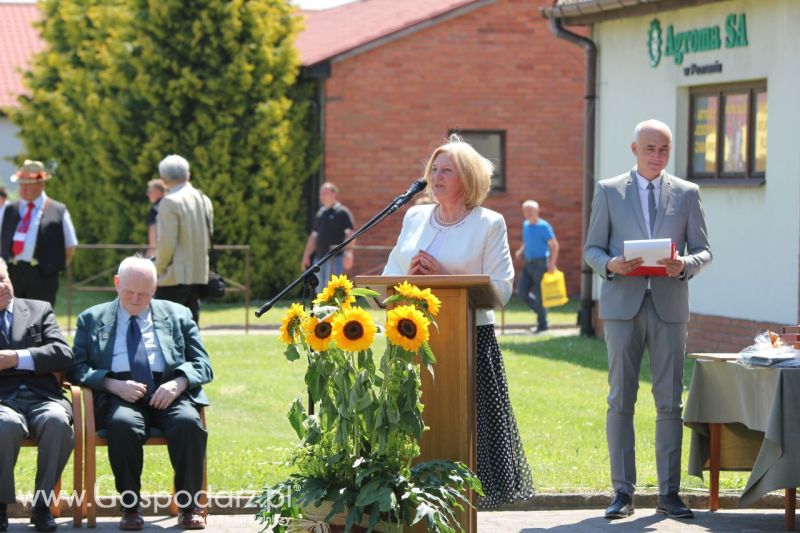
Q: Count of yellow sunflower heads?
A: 6